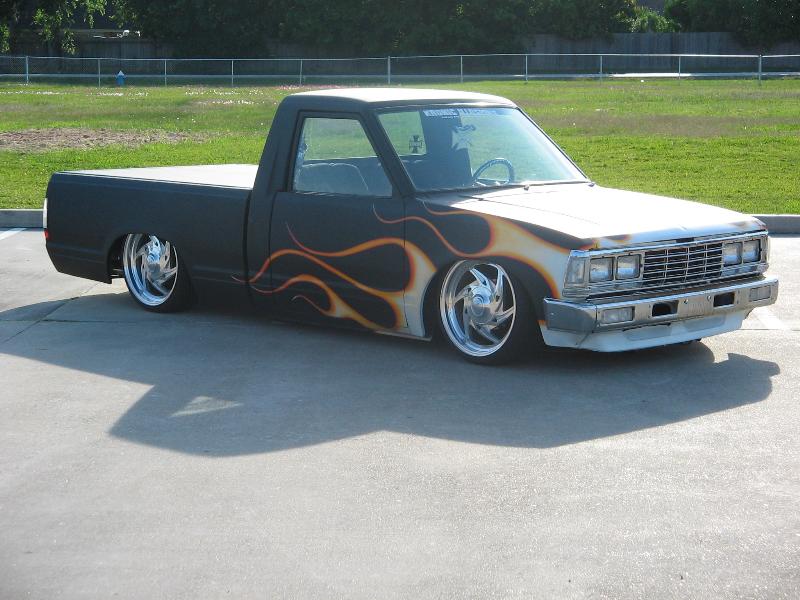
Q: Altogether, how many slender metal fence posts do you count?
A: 11